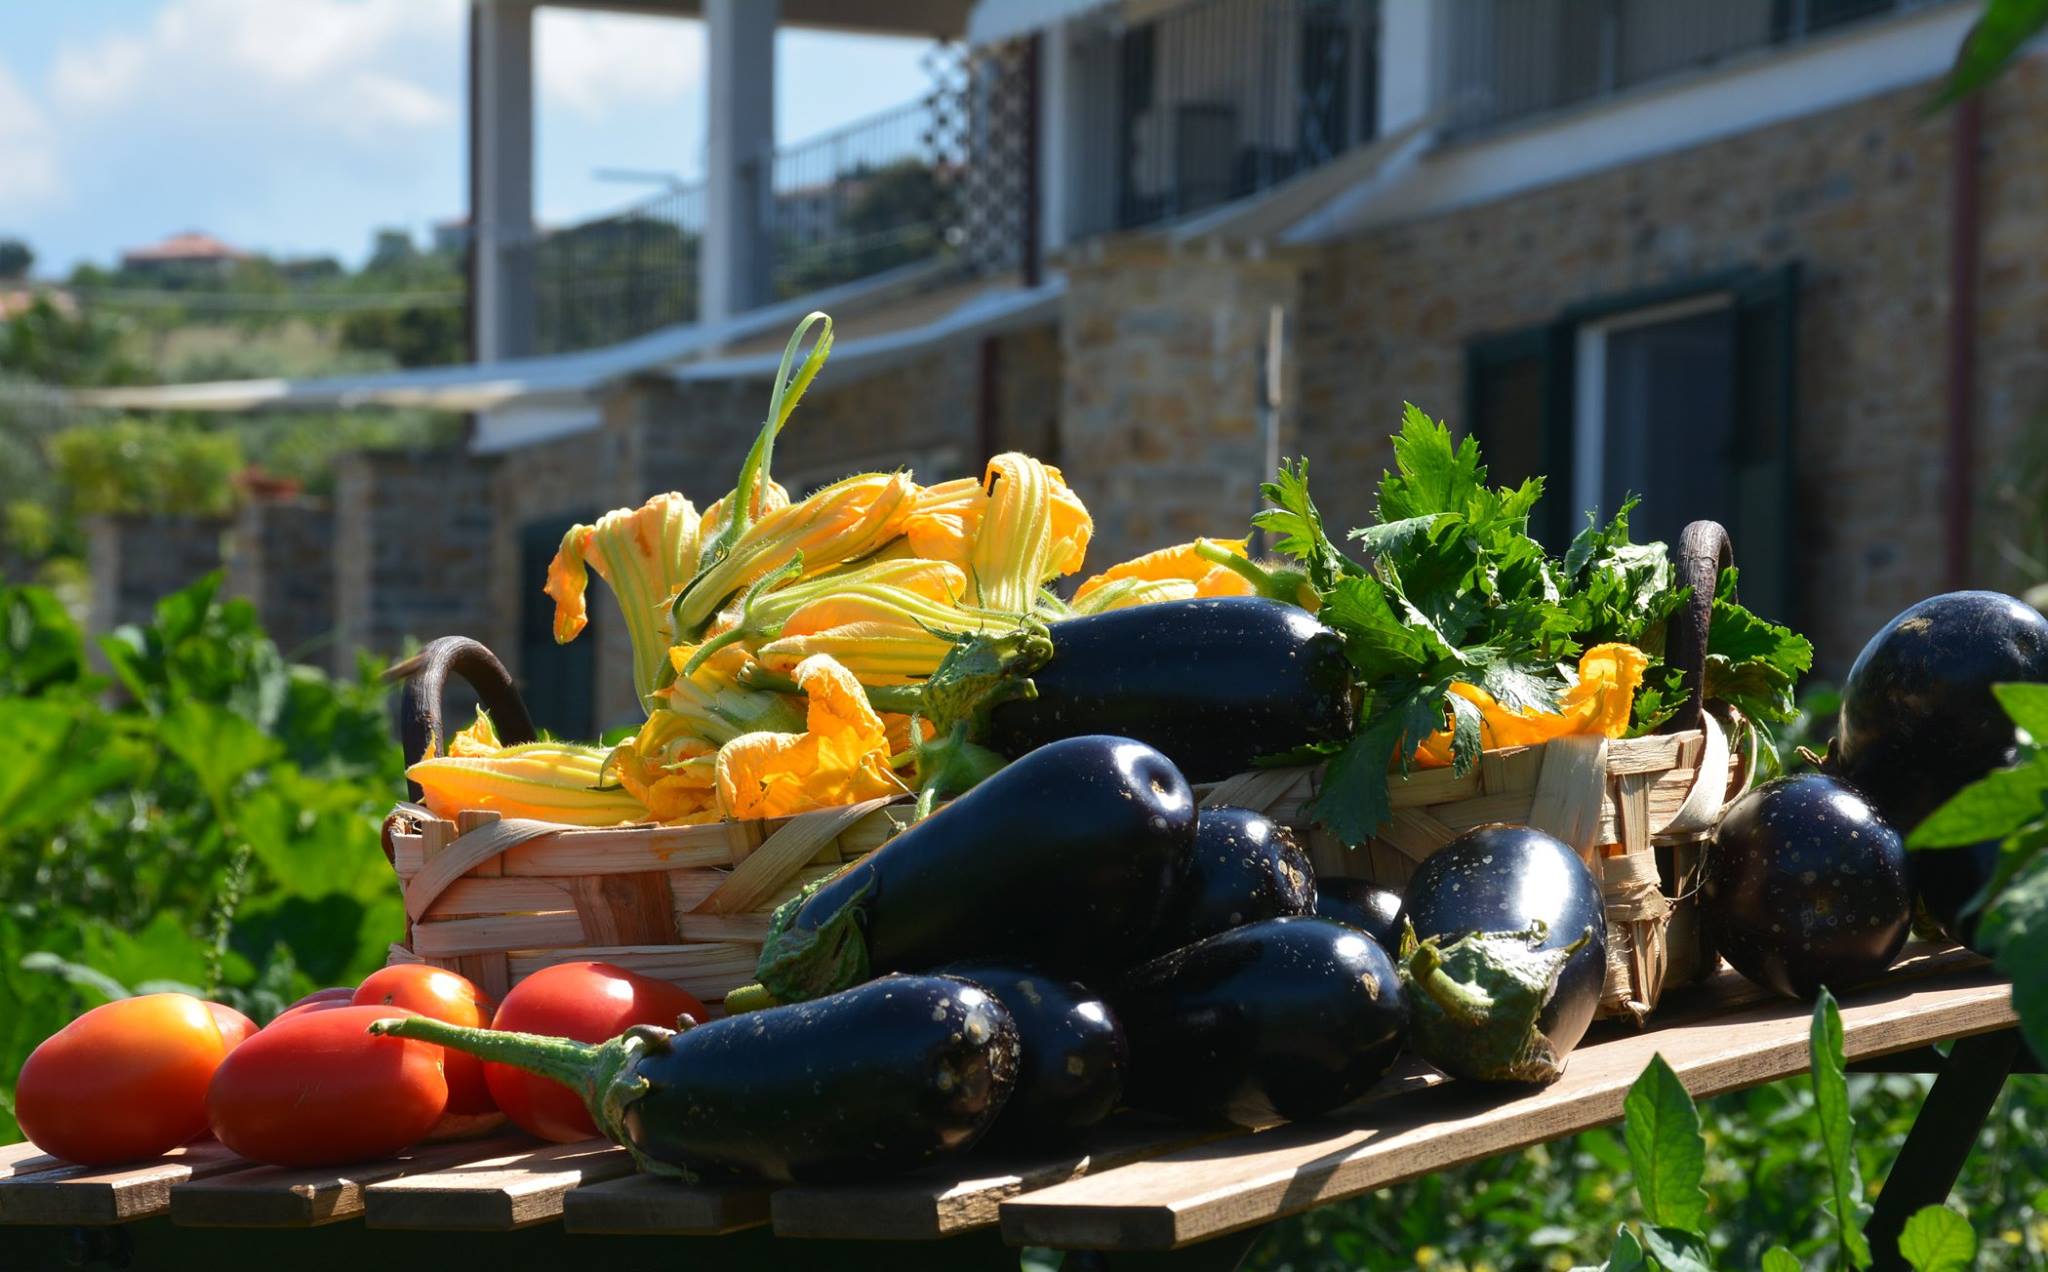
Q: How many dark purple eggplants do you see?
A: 11